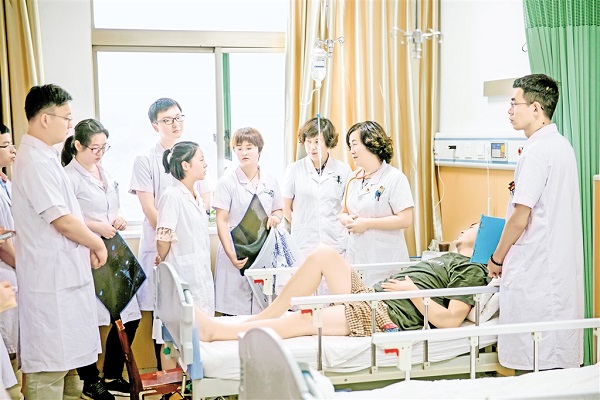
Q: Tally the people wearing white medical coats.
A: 9